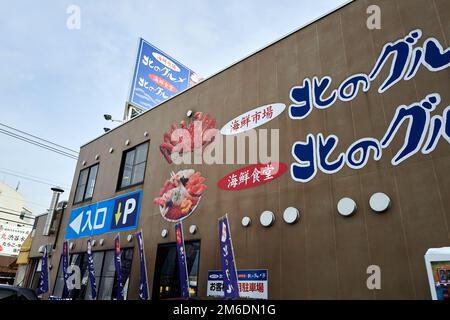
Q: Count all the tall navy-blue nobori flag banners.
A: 7